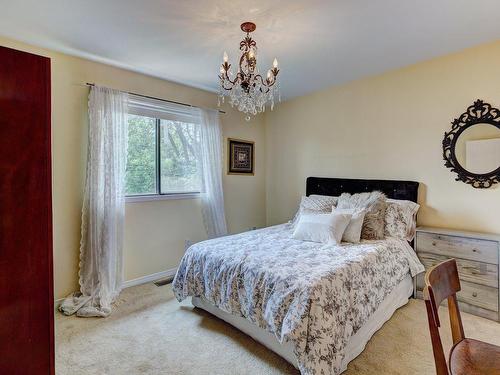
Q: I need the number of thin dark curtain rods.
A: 1